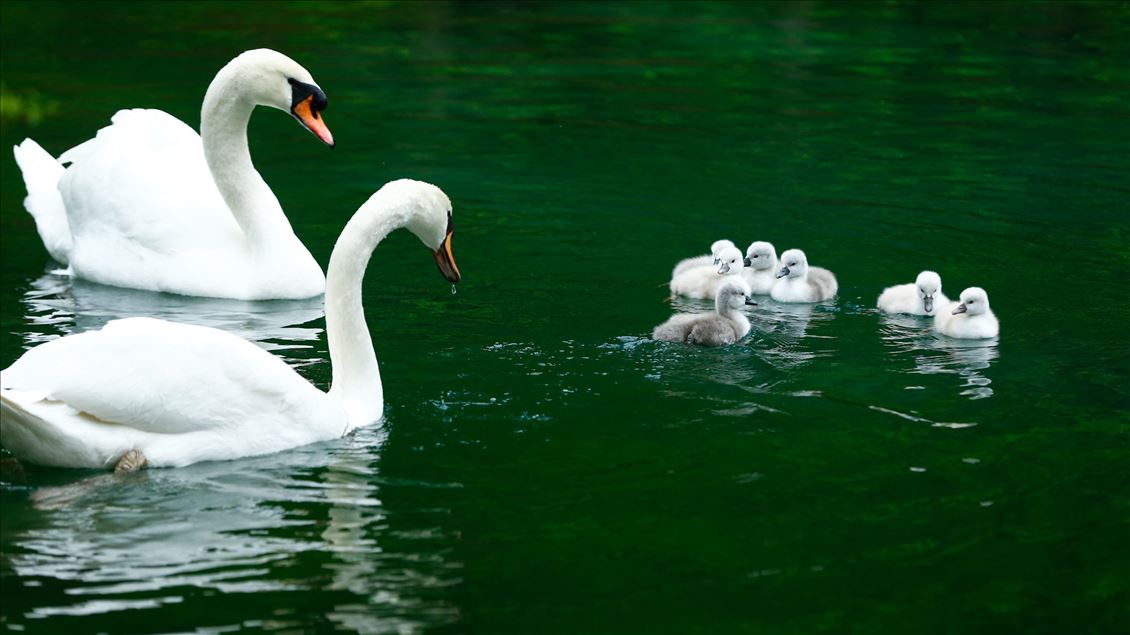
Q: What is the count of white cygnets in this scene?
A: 6